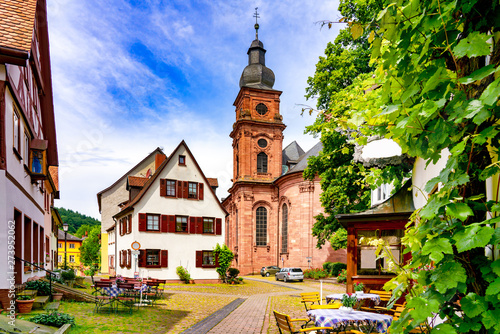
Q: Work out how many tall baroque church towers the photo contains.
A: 1